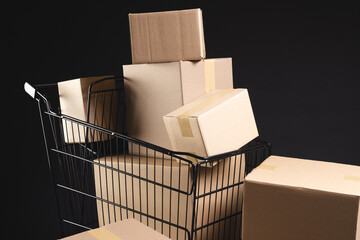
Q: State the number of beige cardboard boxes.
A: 7